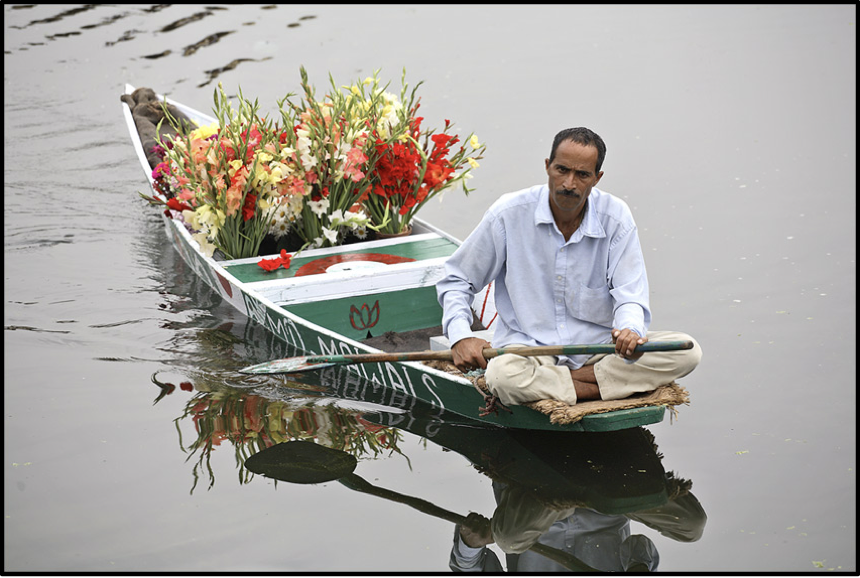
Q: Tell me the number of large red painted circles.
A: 1